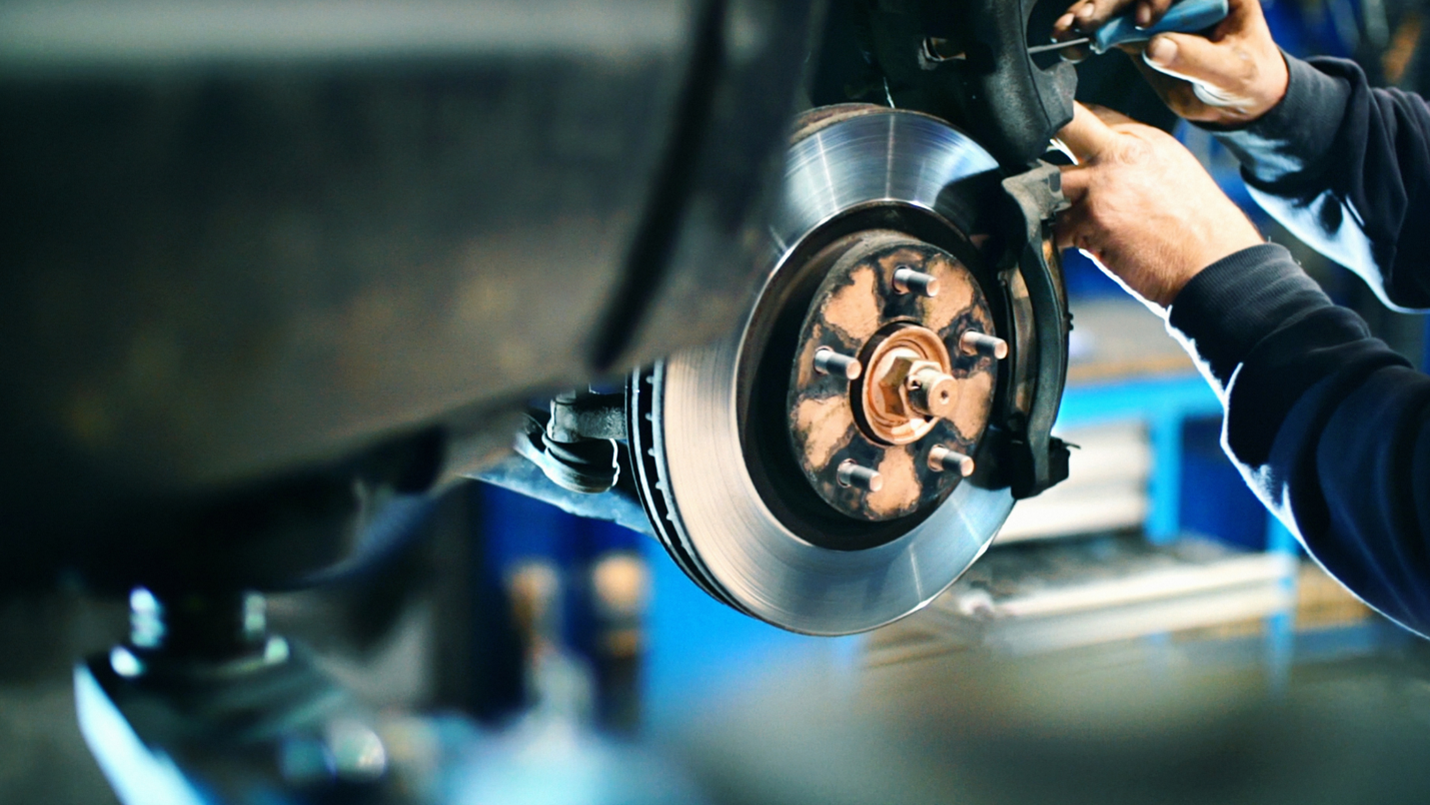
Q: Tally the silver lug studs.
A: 5